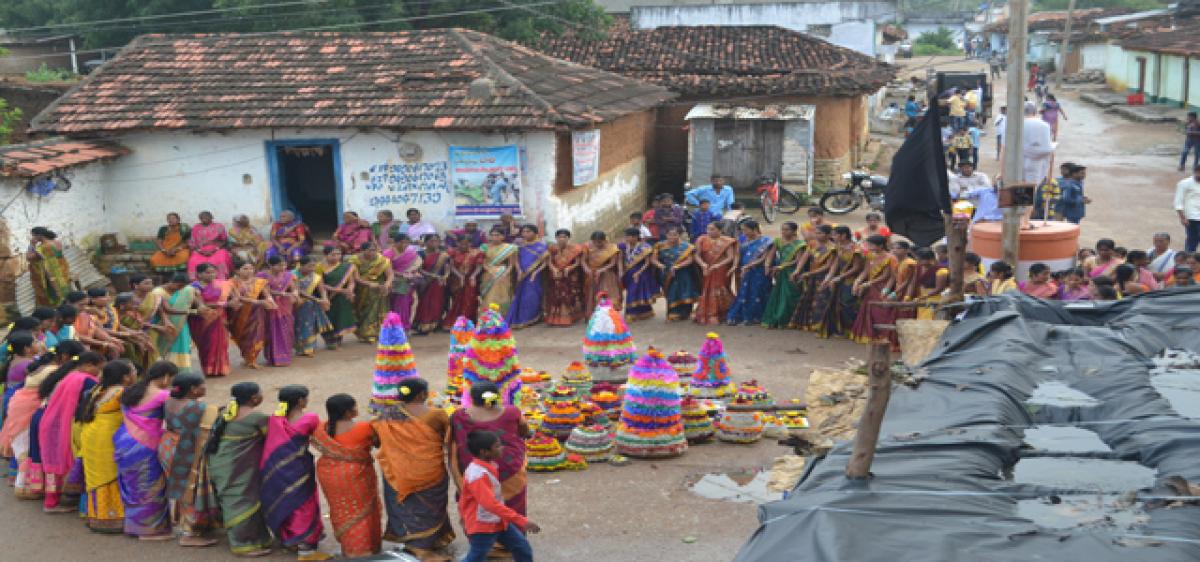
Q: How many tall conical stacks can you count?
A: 6